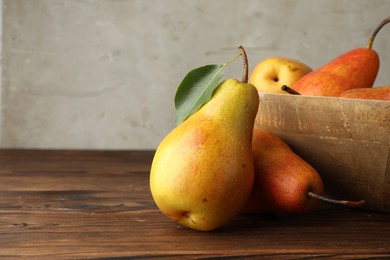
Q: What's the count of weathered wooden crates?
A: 1